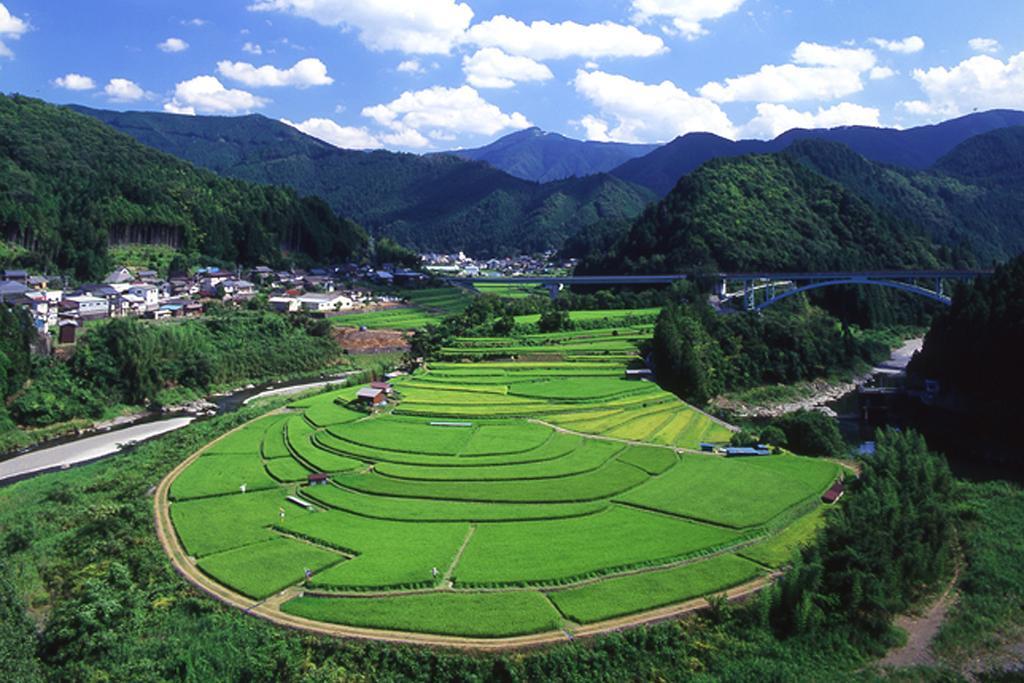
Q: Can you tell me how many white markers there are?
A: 4